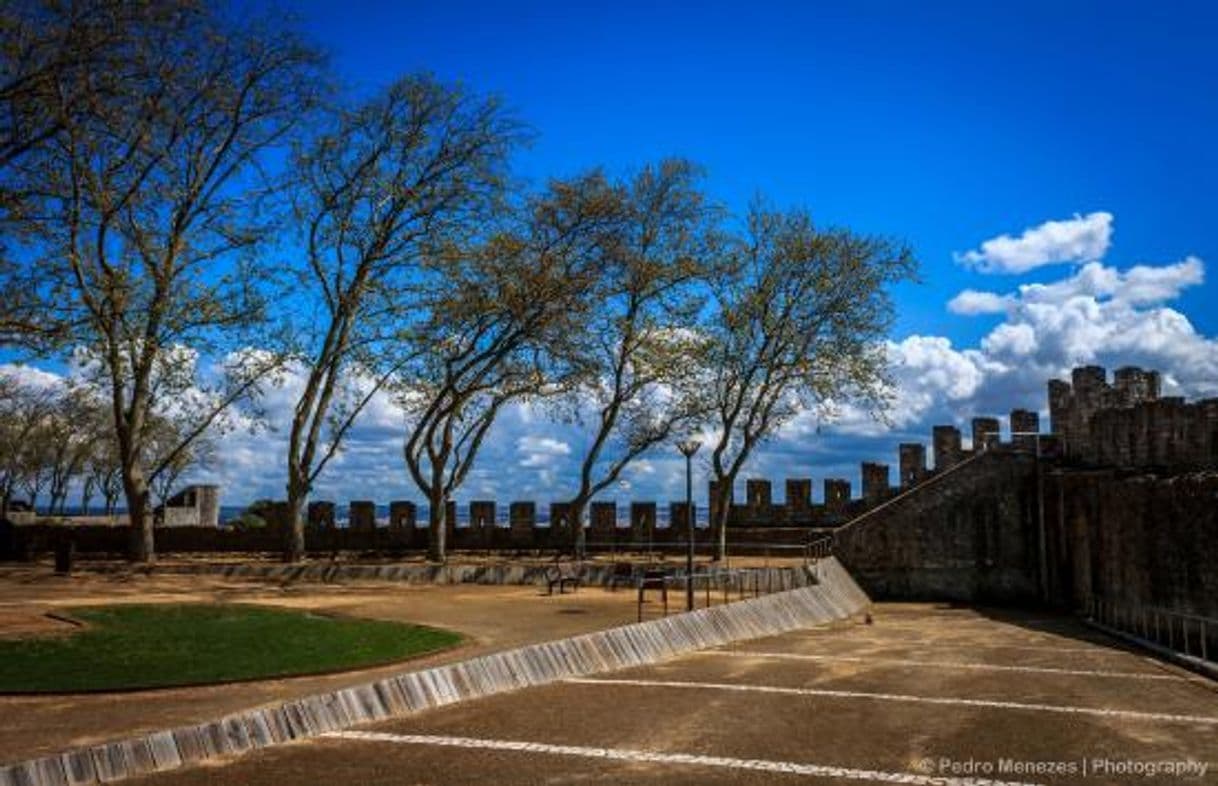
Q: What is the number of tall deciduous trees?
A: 5